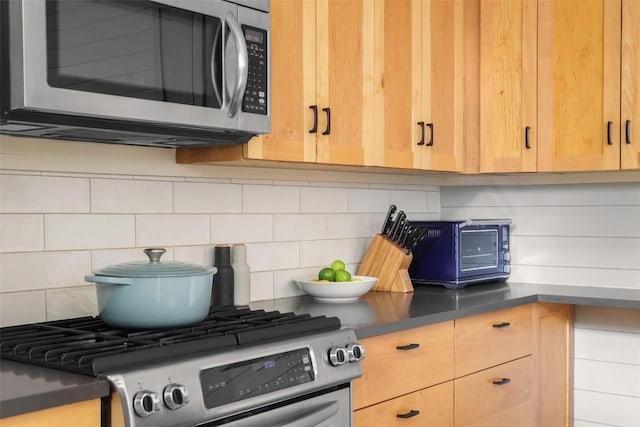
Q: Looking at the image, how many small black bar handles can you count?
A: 11